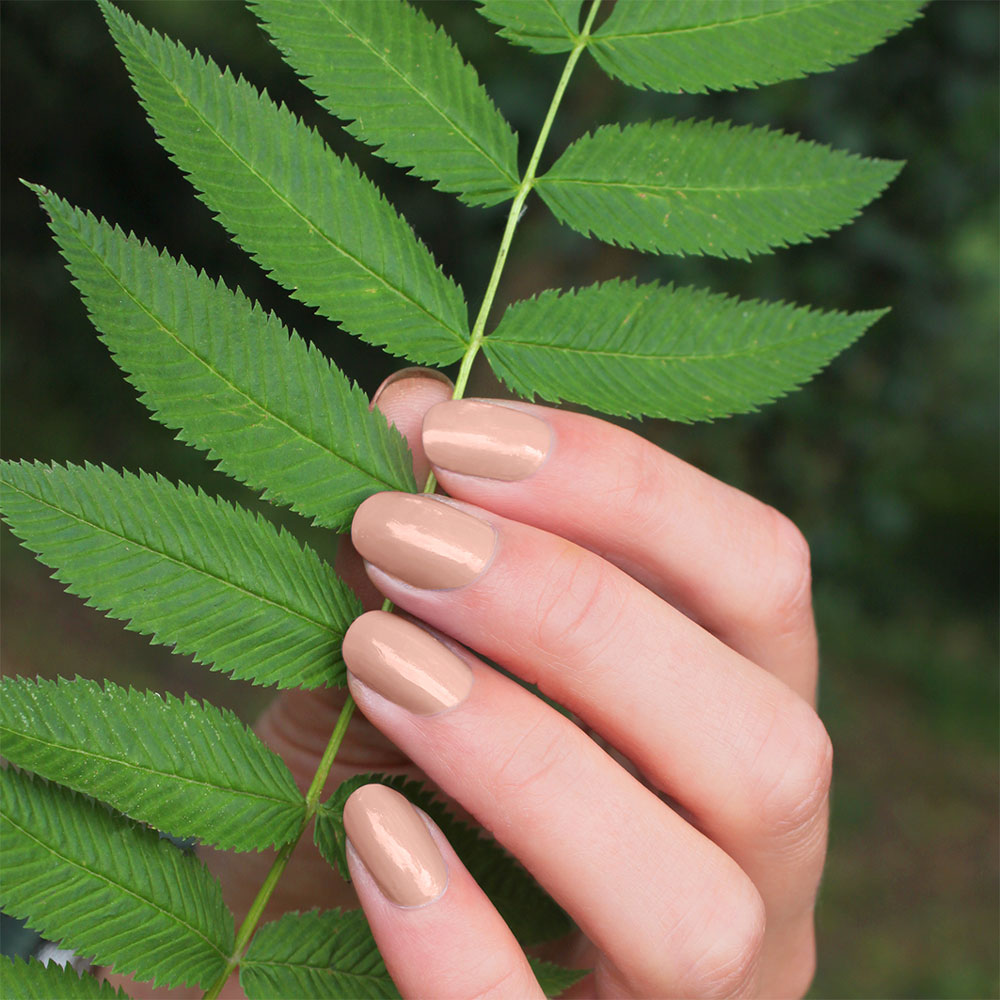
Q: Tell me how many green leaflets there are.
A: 13